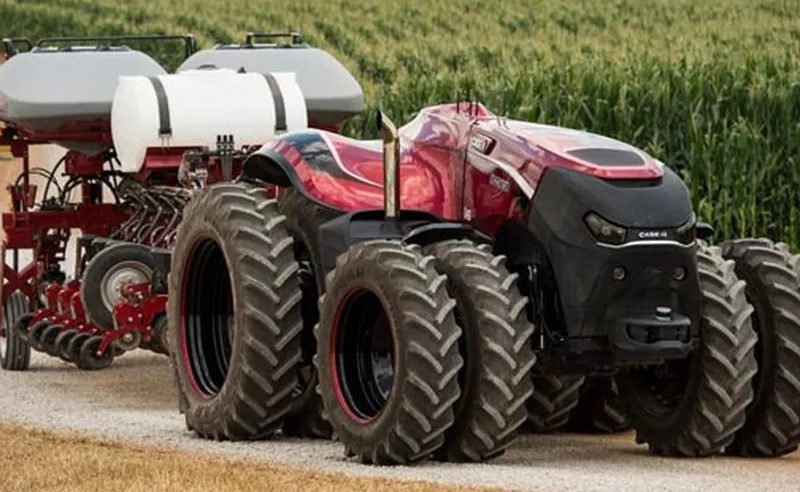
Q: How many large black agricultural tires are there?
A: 8